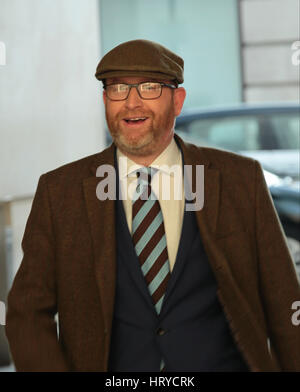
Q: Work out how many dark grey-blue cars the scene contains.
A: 1